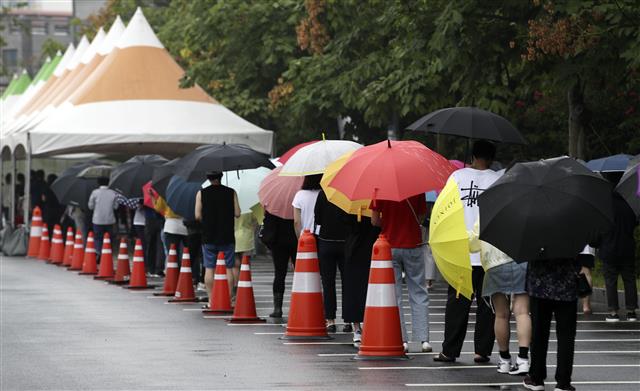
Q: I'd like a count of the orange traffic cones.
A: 15